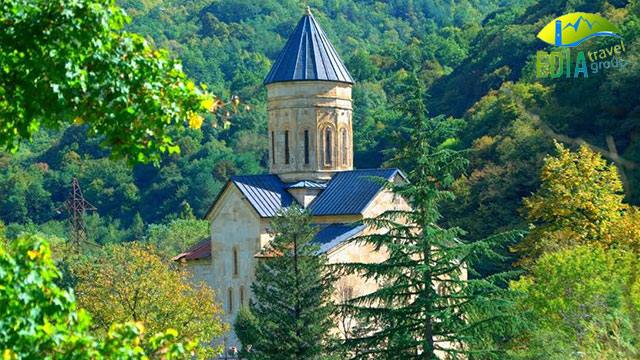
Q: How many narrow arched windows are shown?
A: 8